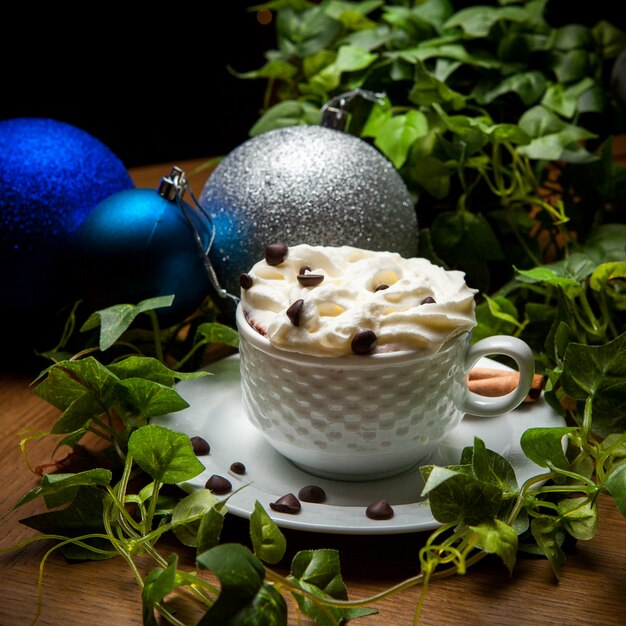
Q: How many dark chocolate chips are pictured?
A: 14